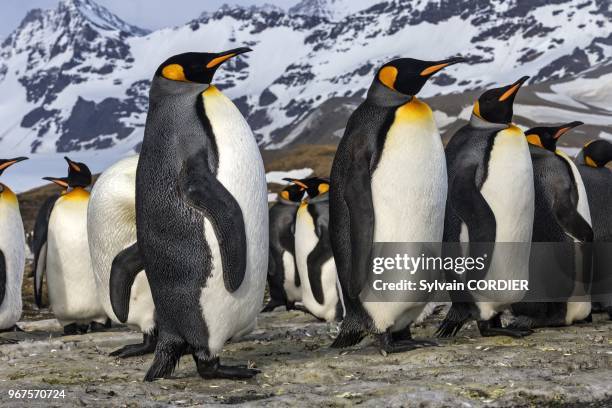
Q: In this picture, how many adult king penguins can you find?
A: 11